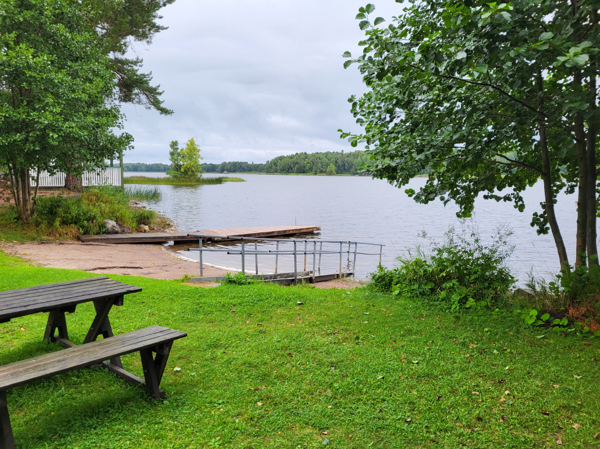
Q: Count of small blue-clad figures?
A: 0